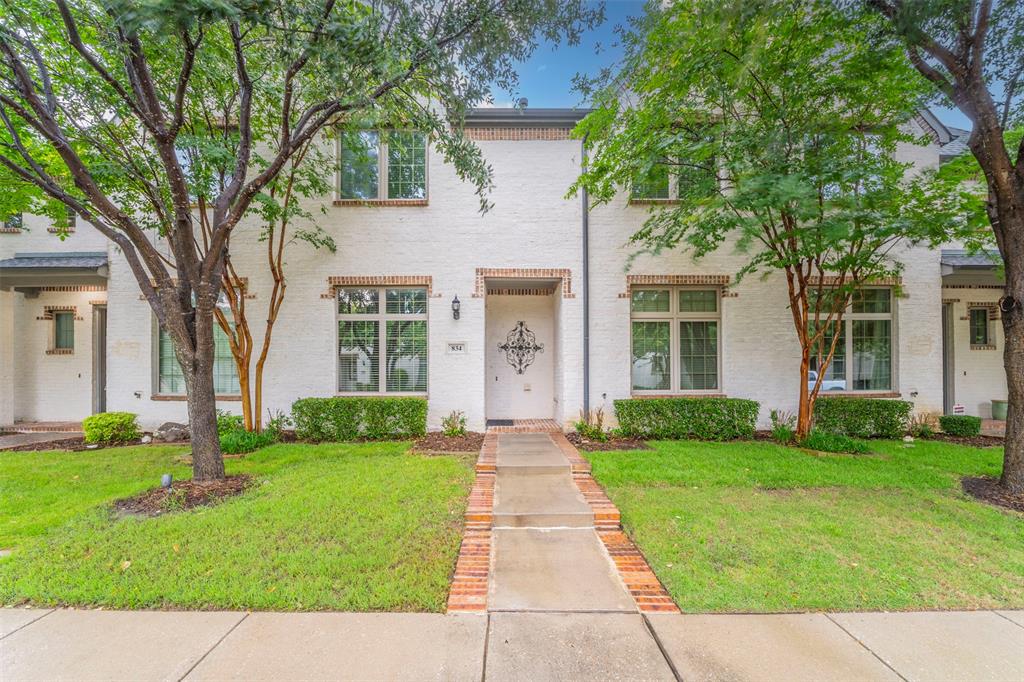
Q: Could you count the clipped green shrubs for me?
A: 5